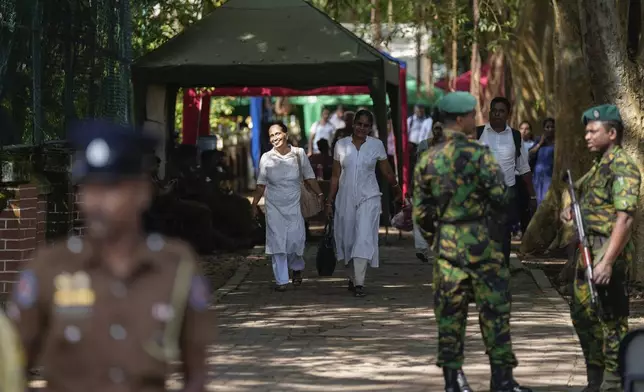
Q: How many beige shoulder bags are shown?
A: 1